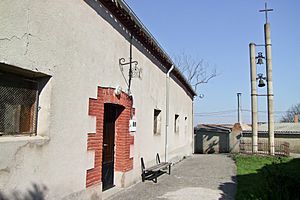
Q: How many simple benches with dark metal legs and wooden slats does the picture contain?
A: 1